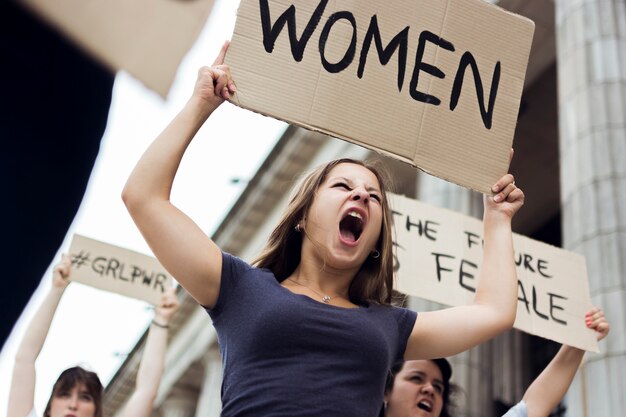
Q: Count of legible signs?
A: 3